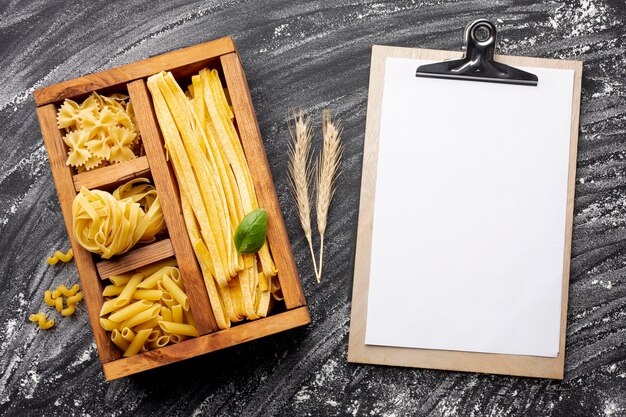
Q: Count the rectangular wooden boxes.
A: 1